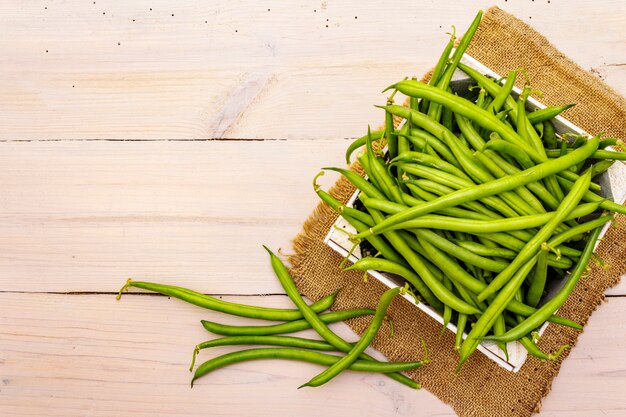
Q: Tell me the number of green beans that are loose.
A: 6